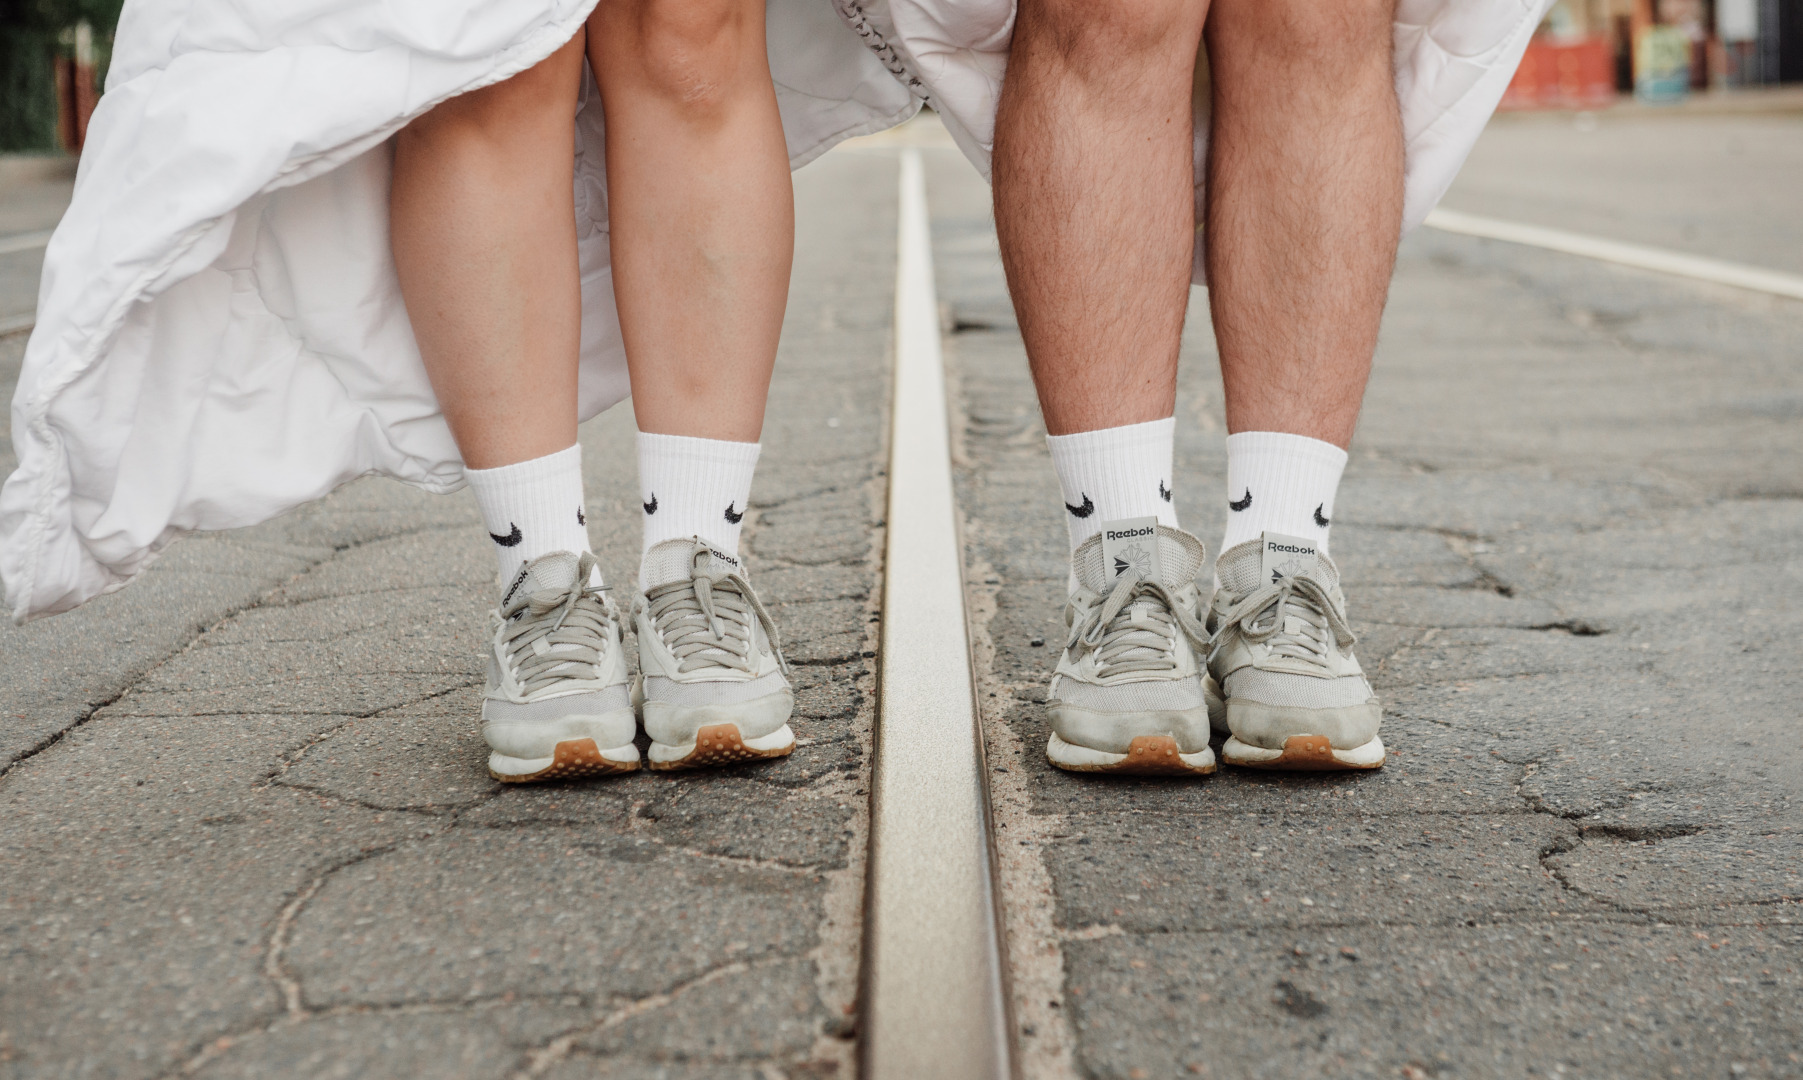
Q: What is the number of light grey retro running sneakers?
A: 4